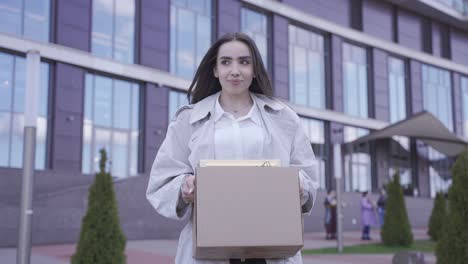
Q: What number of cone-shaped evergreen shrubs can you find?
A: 4